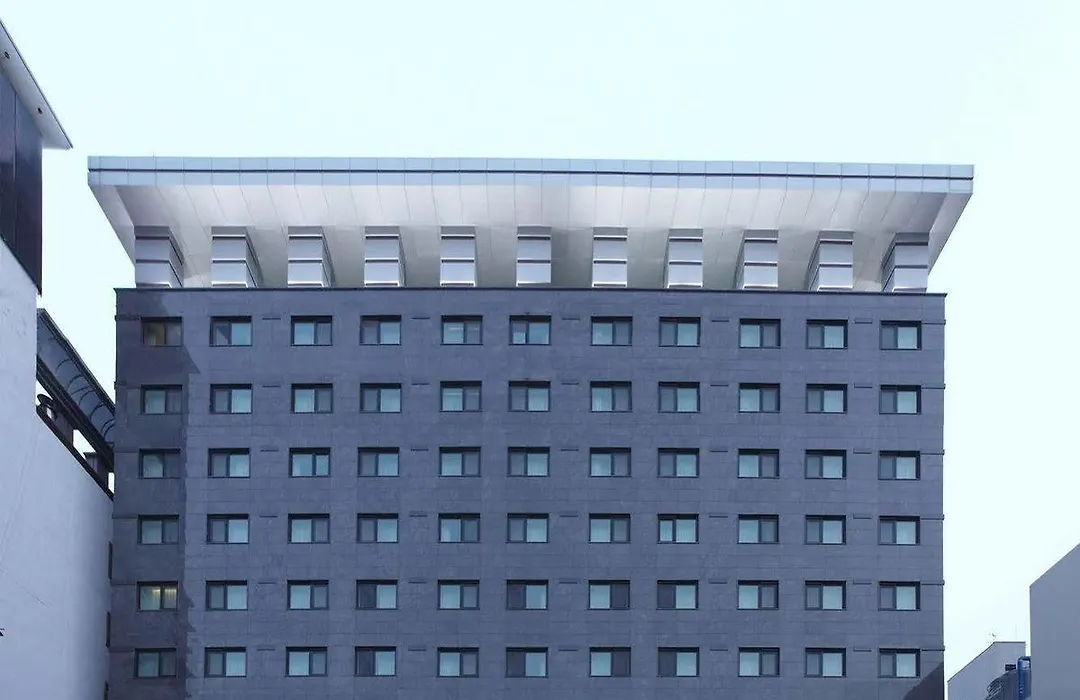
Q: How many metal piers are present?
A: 11